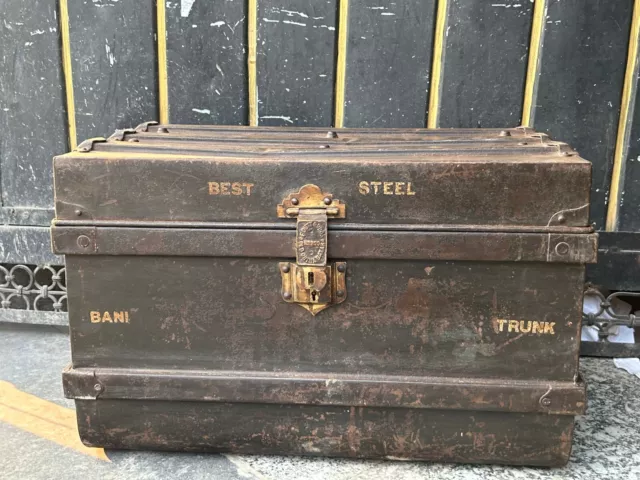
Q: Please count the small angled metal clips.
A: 6